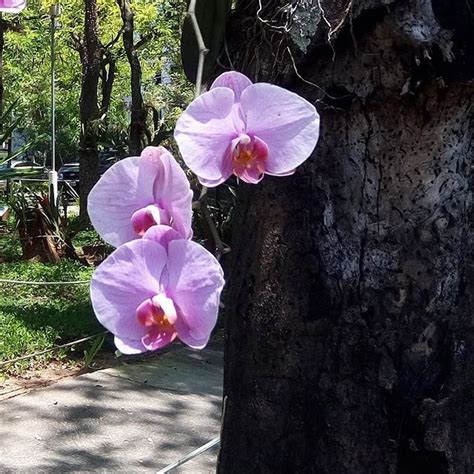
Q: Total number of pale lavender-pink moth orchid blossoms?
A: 3